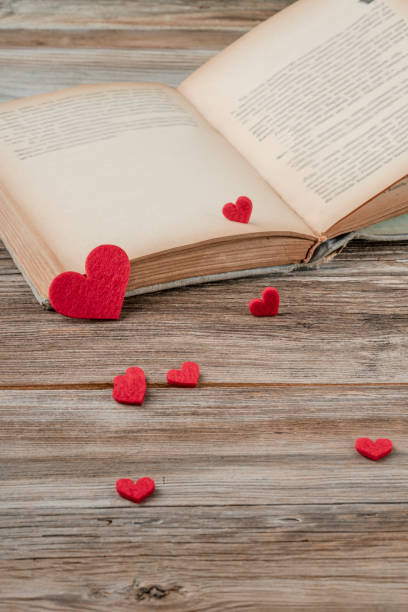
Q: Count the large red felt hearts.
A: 1